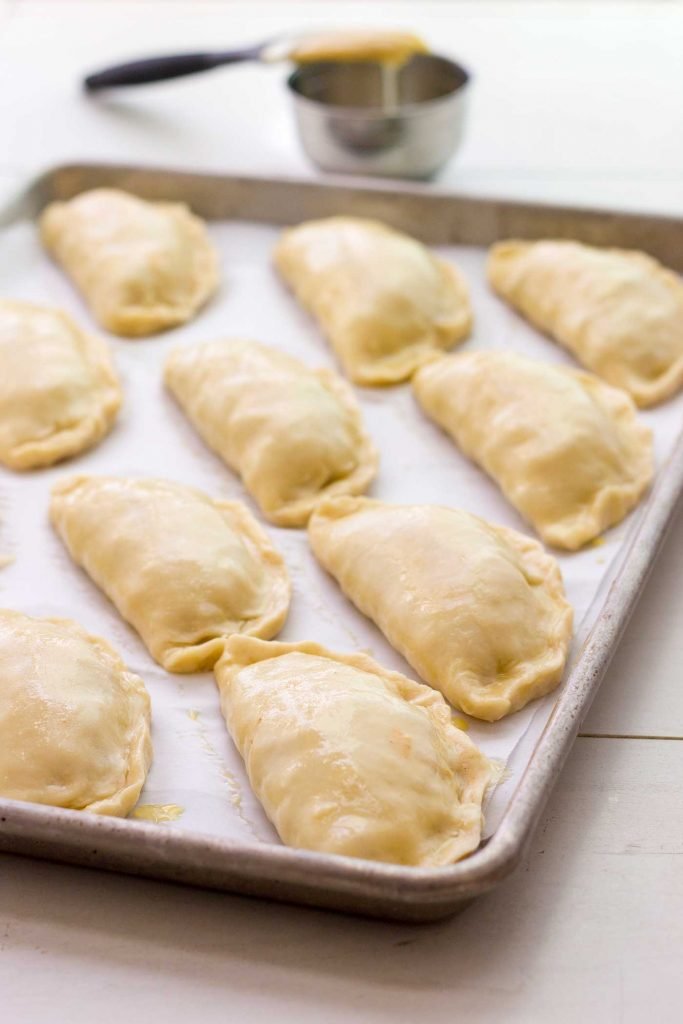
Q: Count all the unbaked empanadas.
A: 10